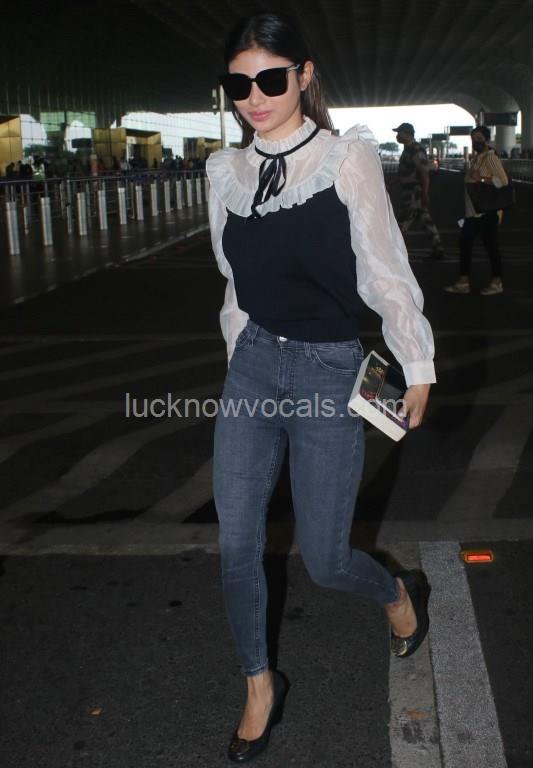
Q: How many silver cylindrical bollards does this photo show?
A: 12